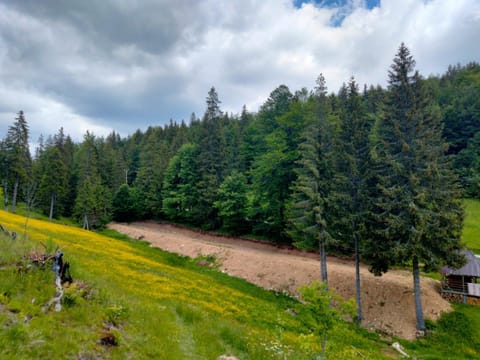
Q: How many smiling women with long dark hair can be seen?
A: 0